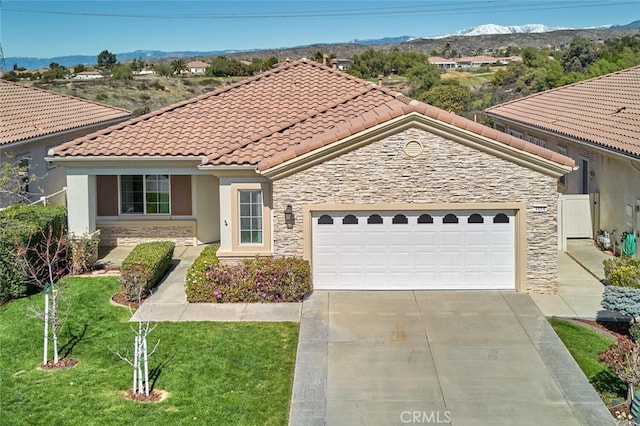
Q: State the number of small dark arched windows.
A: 8